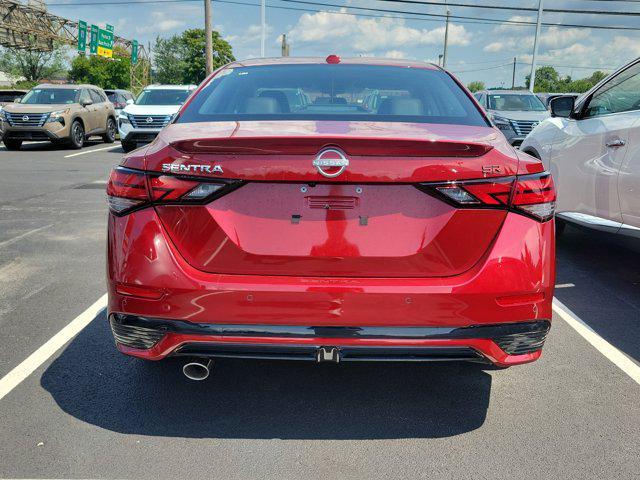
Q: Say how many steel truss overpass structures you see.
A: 1